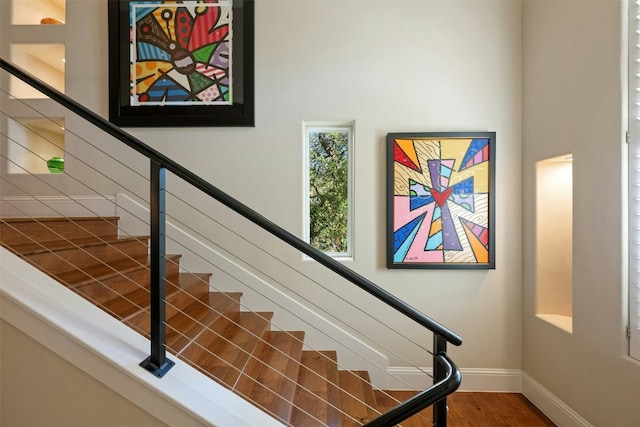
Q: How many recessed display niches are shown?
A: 4